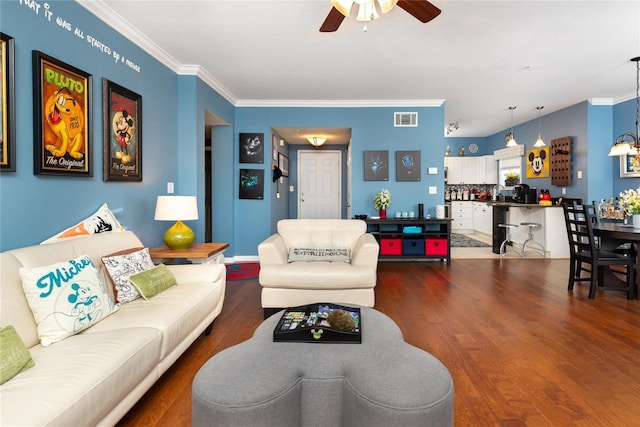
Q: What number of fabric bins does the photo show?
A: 3